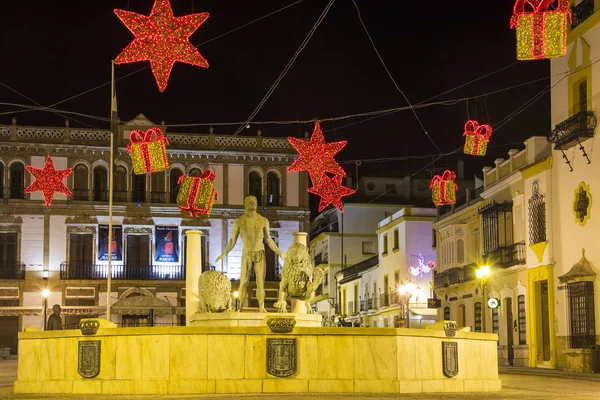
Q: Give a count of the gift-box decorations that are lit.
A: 5